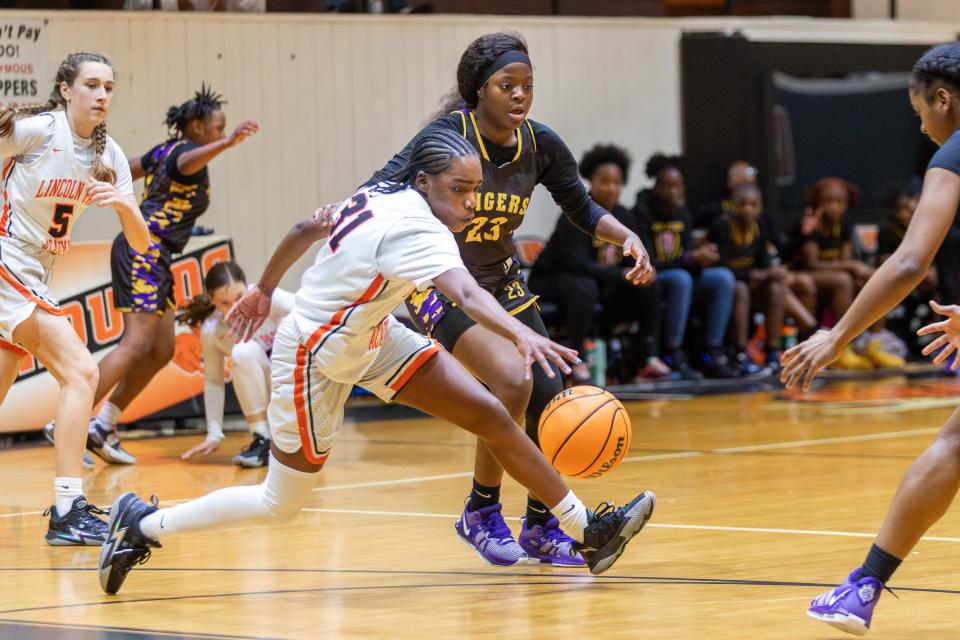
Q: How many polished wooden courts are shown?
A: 1